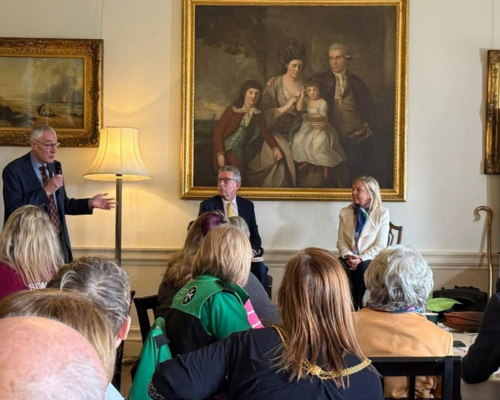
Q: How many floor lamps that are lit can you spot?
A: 1